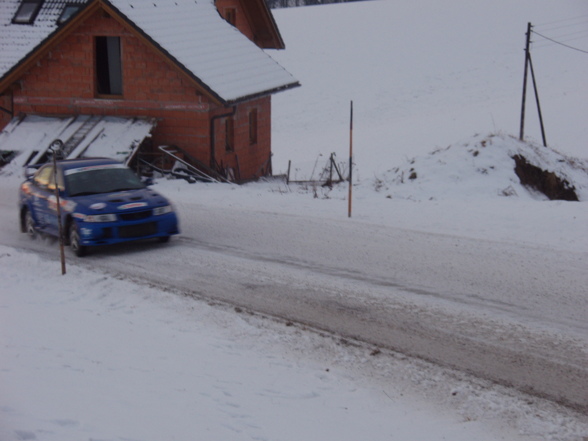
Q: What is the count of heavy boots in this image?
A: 0